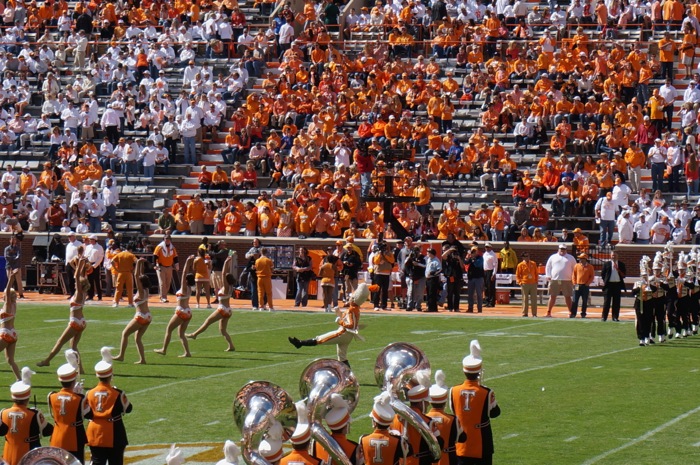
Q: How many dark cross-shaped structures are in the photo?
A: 1